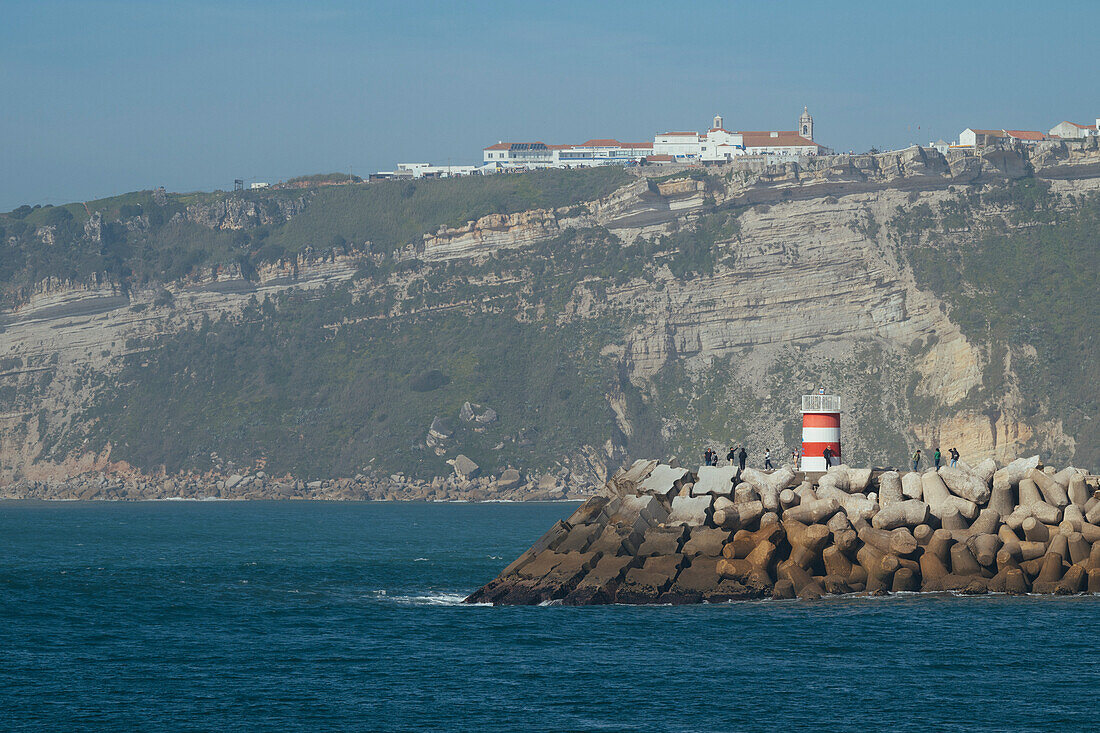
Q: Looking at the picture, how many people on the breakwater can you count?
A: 10